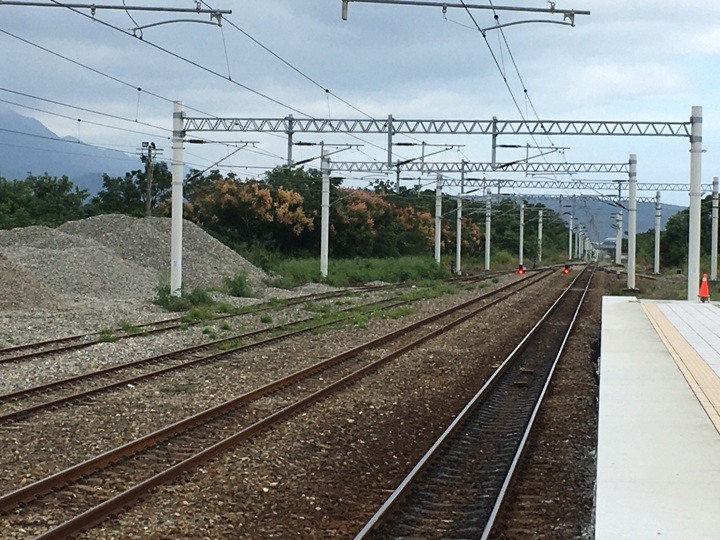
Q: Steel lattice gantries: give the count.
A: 4